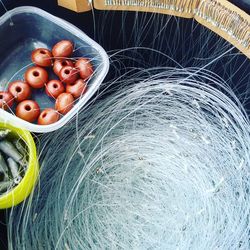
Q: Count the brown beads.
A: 13